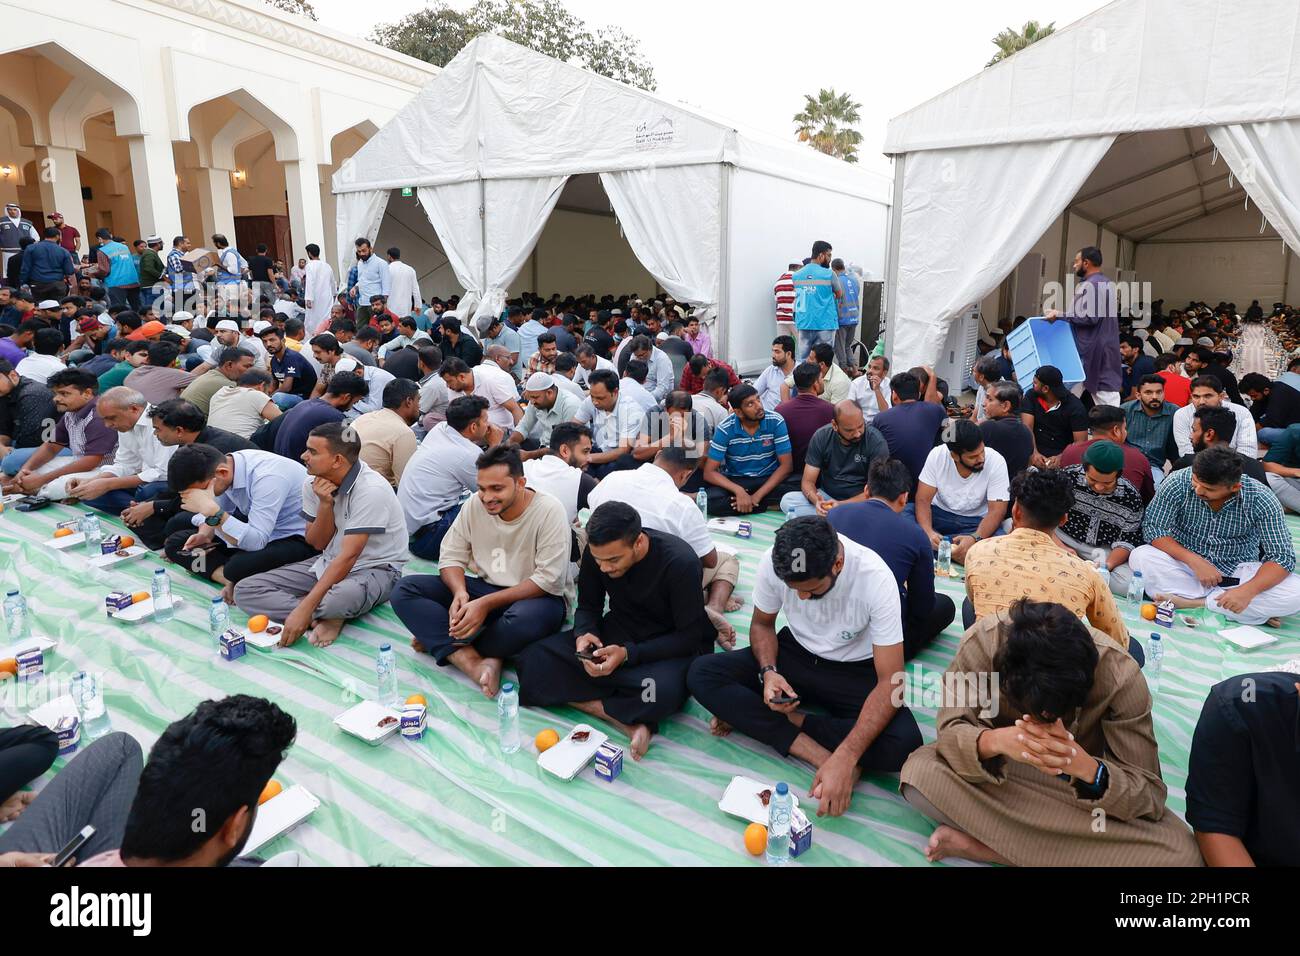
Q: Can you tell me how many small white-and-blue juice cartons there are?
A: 11